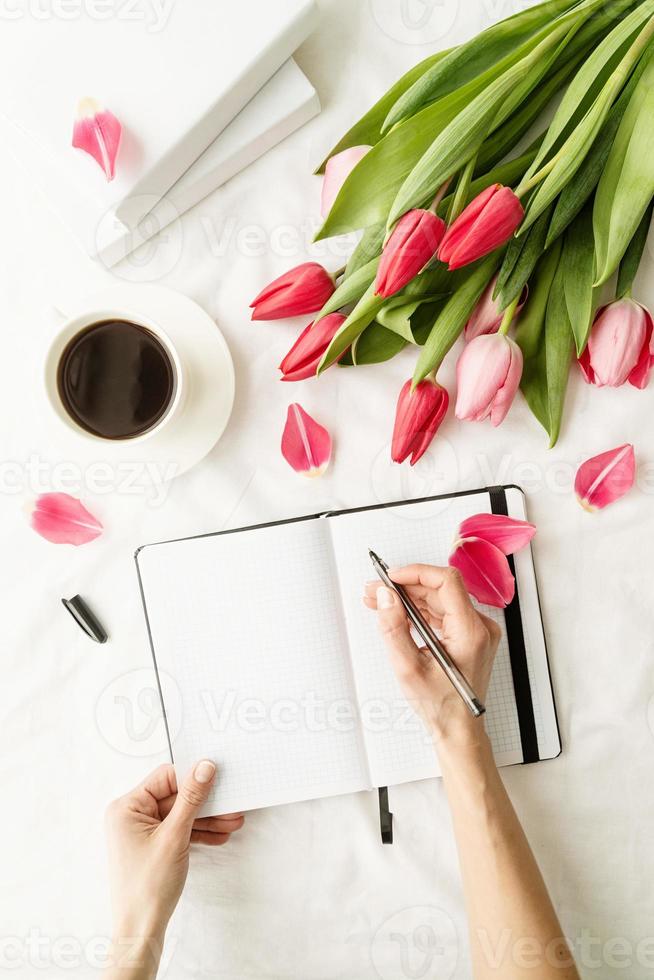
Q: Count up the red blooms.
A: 5